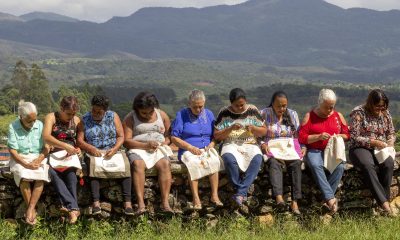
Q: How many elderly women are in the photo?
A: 3